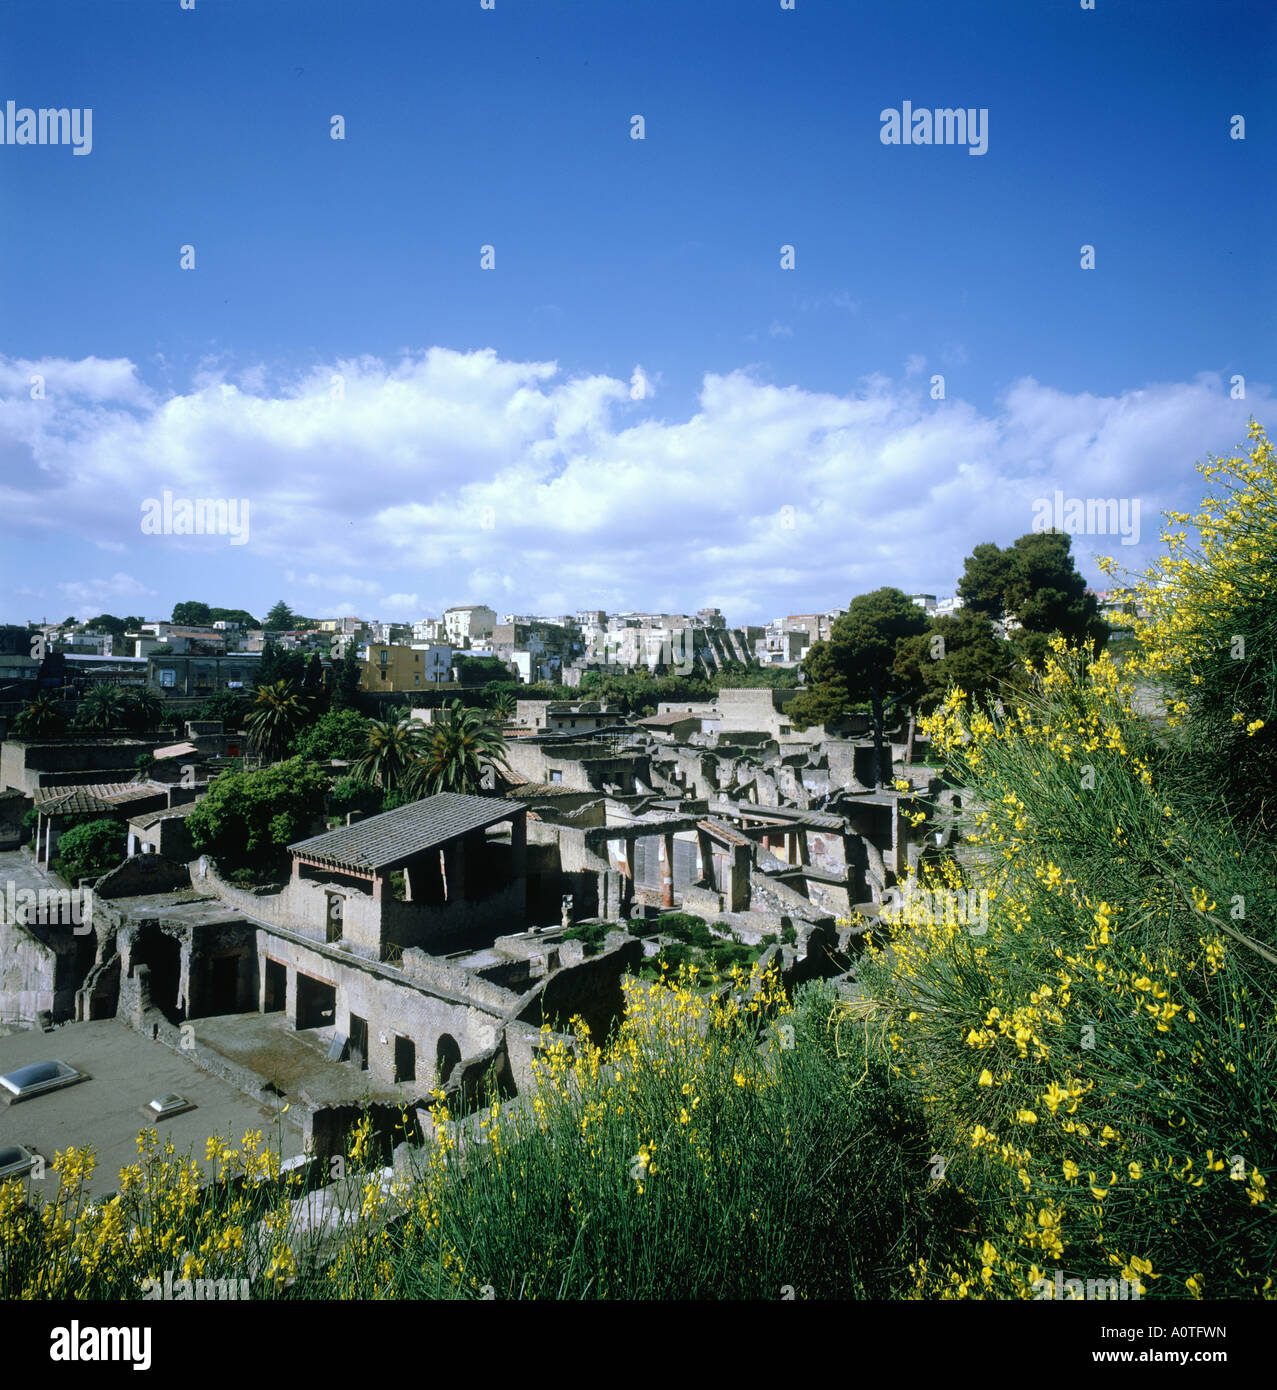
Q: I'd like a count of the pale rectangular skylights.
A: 3